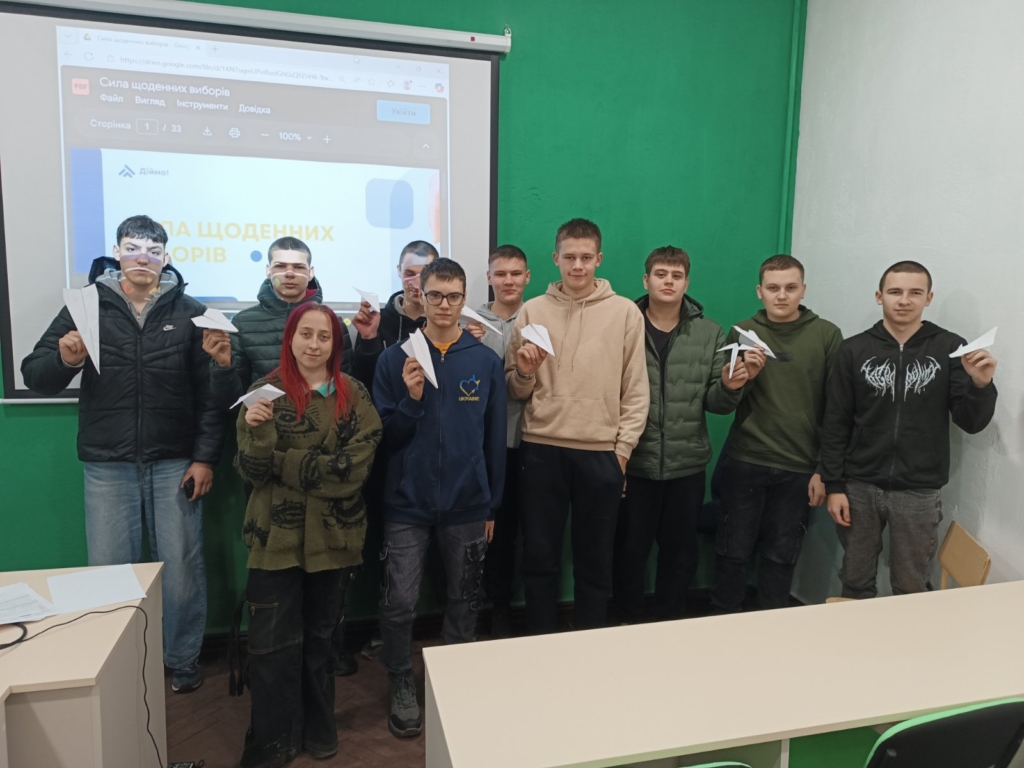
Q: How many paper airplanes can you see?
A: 10